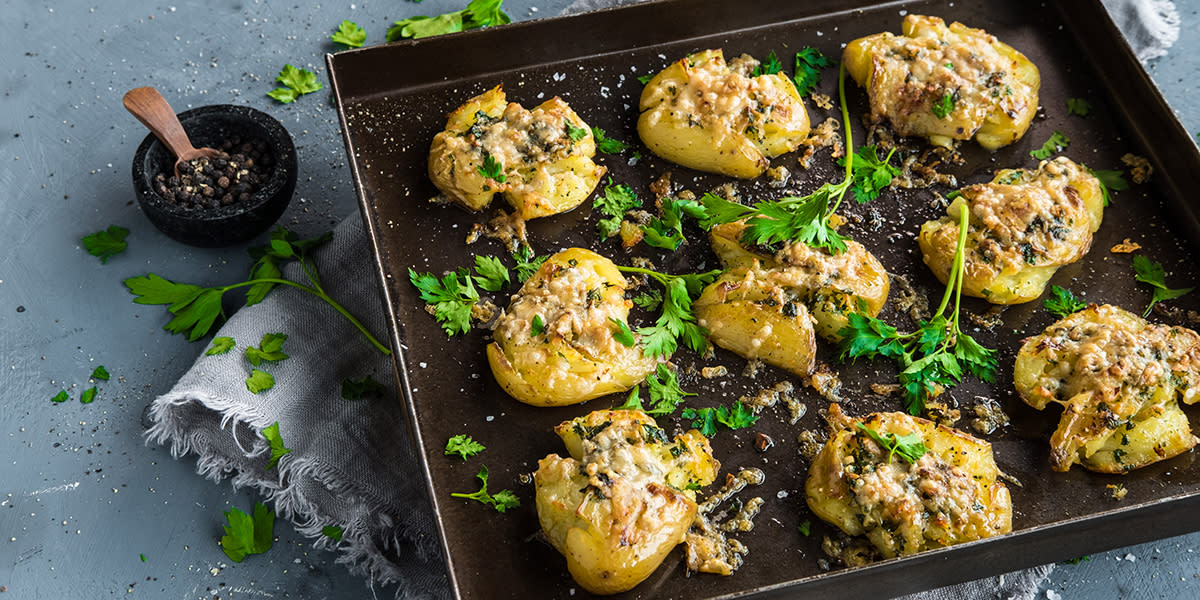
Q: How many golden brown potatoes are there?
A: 9